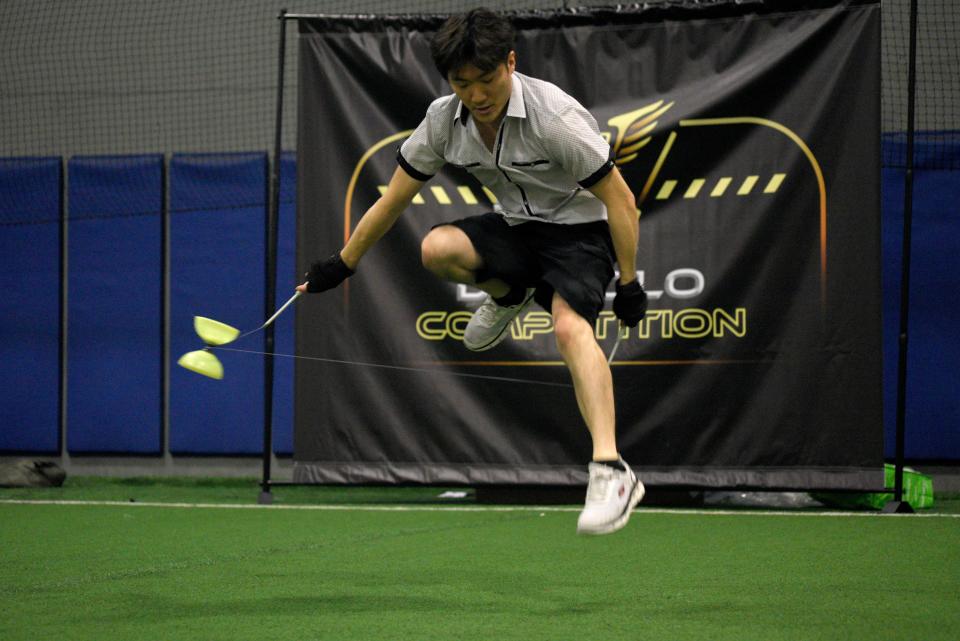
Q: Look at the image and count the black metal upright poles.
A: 2